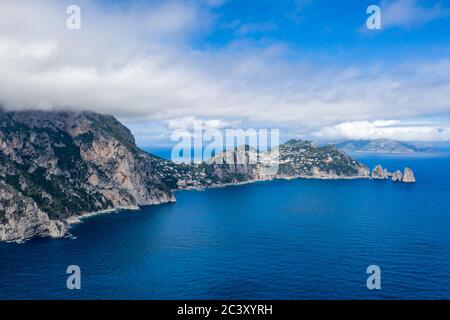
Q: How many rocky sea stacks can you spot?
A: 3